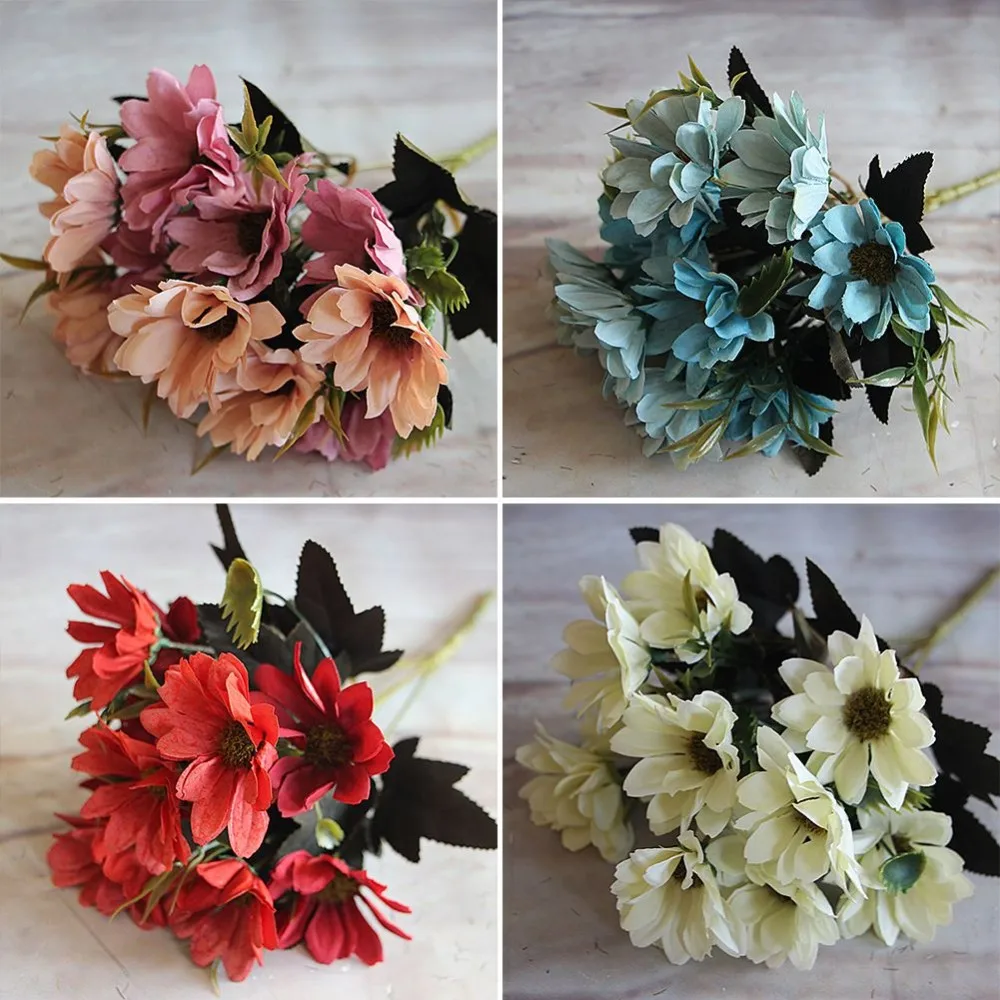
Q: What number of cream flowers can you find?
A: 9